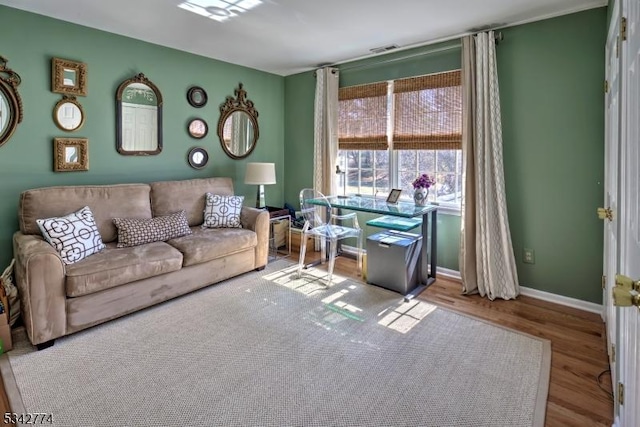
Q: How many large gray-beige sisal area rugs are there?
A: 1